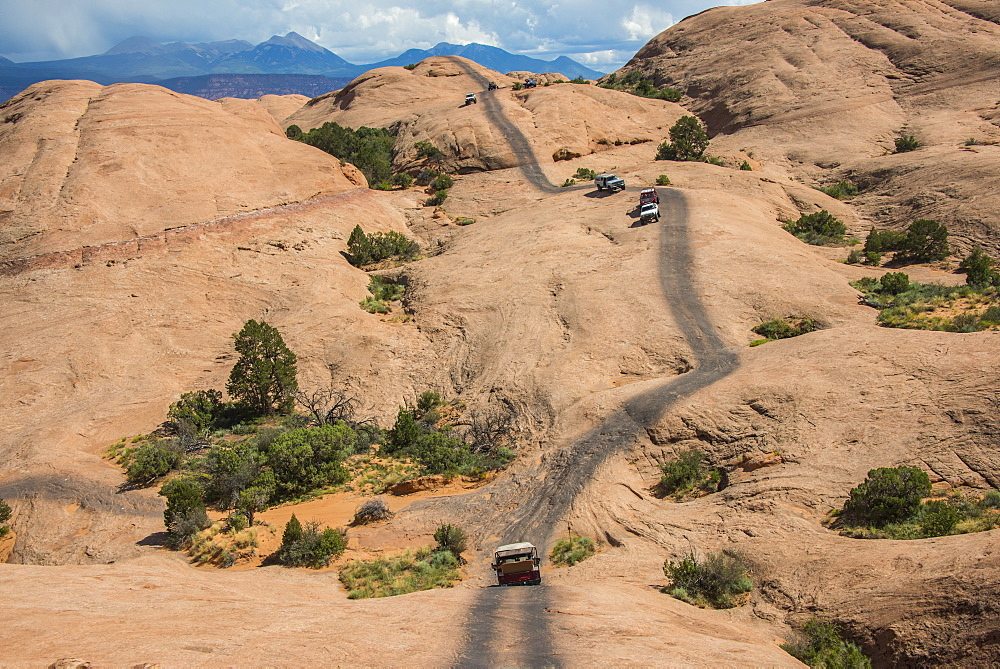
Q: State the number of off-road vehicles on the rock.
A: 7